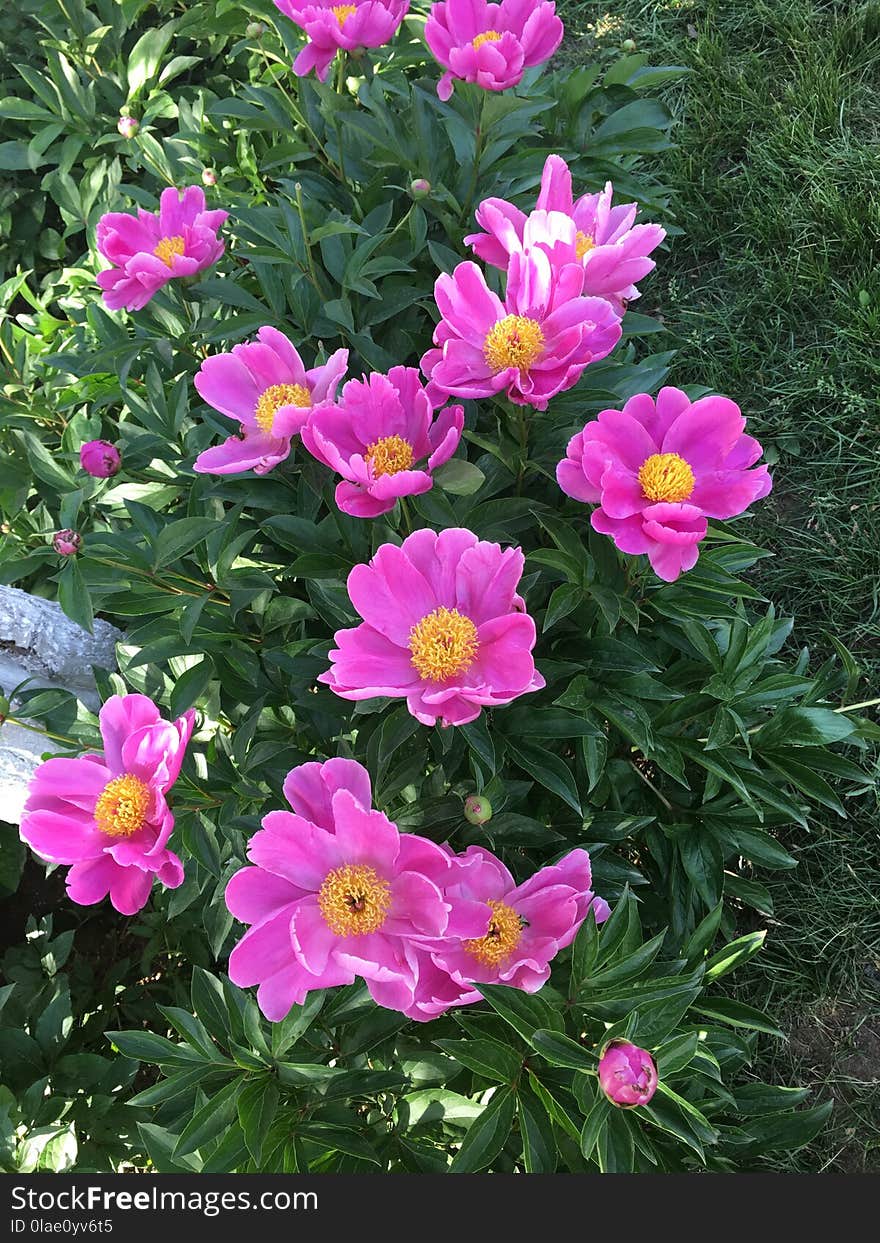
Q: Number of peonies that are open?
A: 12